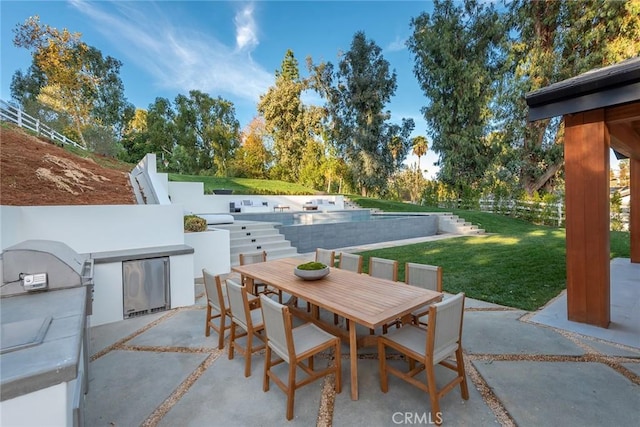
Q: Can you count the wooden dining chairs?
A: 9